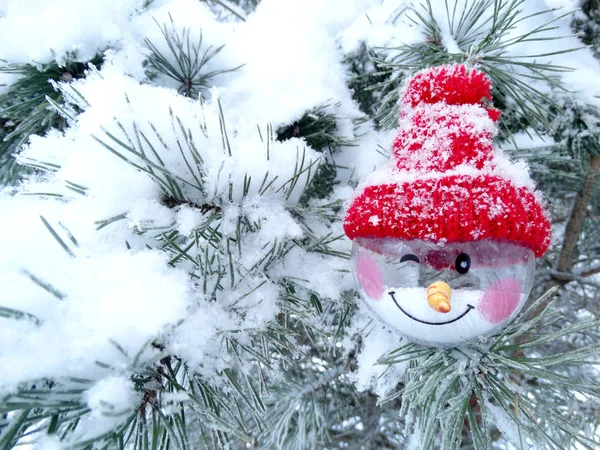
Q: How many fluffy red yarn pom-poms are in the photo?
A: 1